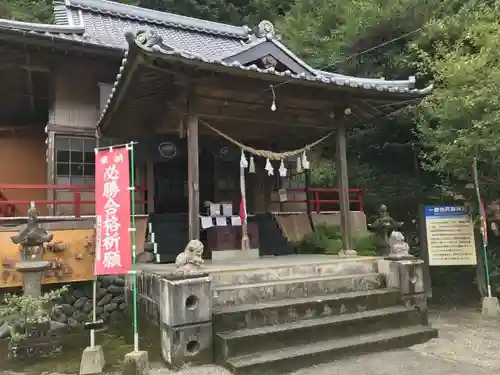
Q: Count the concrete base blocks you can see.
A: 3